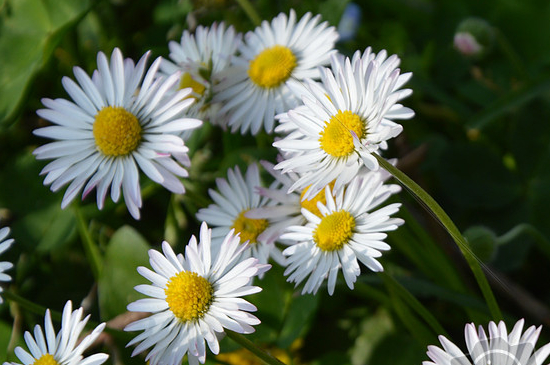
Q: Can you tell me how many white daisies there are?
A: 11